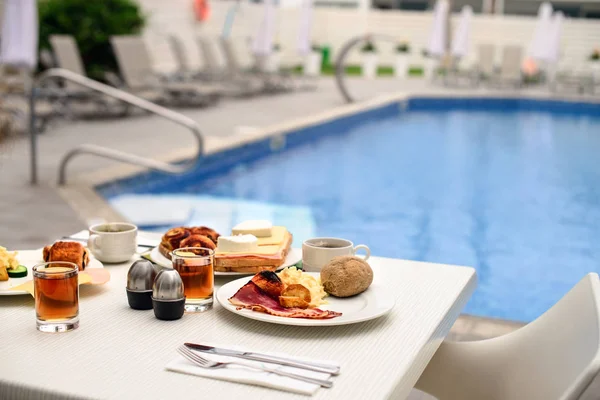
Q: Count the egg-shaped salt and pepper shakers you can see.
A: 2